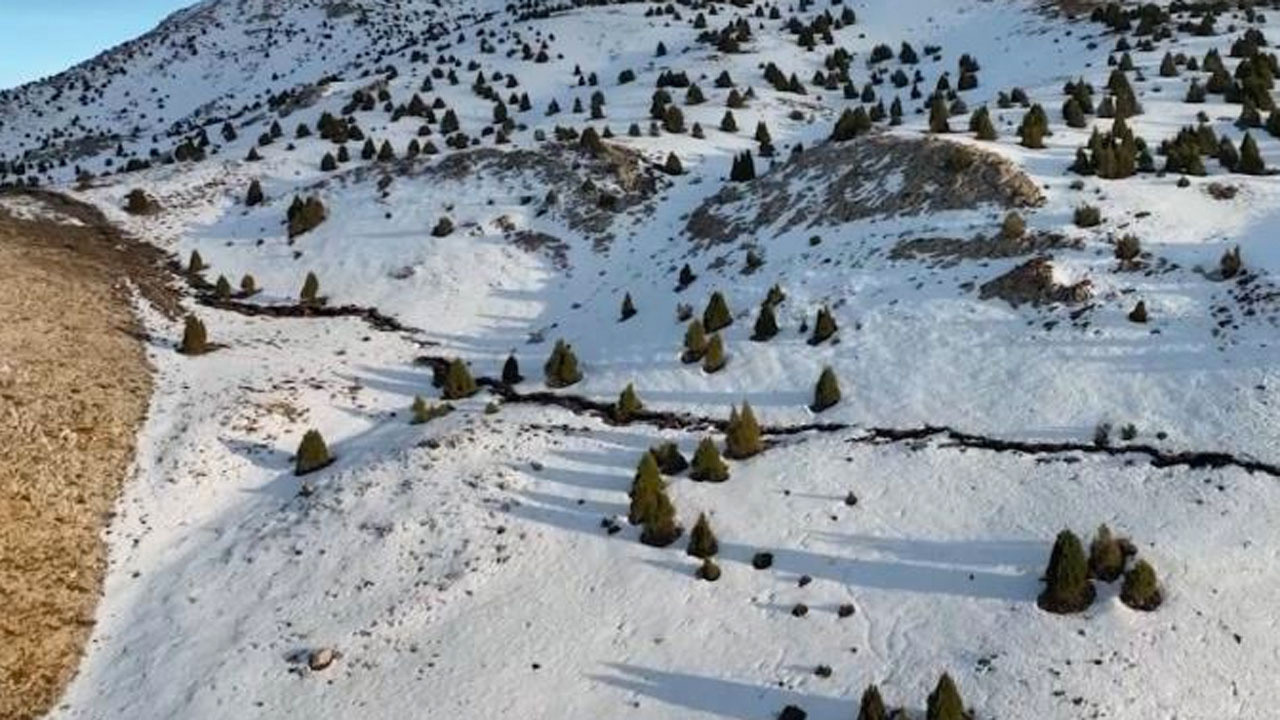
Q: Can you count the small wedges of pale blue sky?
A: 1